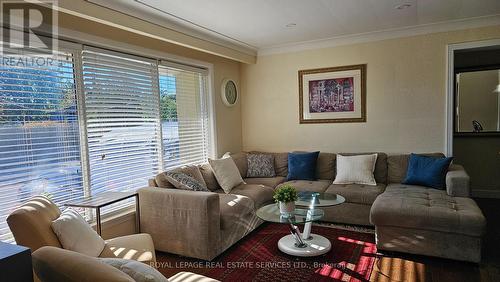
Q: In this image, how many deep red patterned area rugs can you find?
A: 1